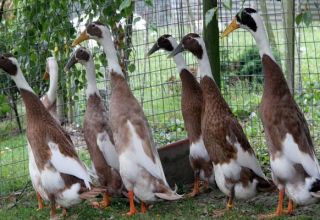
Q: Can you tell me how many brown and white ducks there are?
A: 7